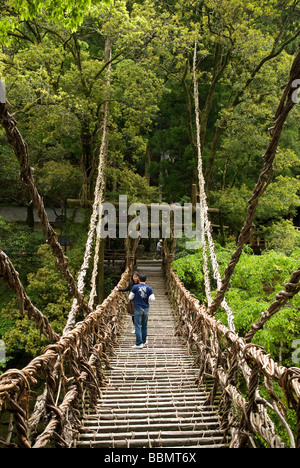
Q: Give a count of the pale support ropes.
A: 4